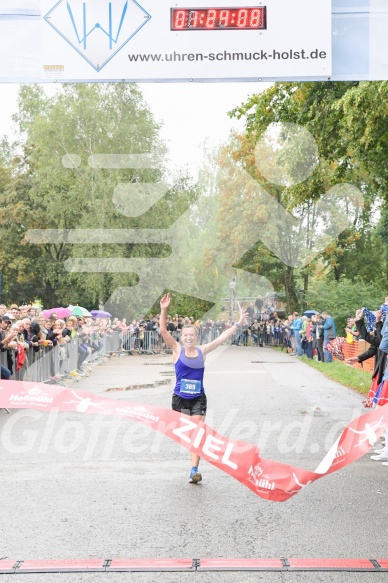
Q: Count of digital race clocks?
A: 1